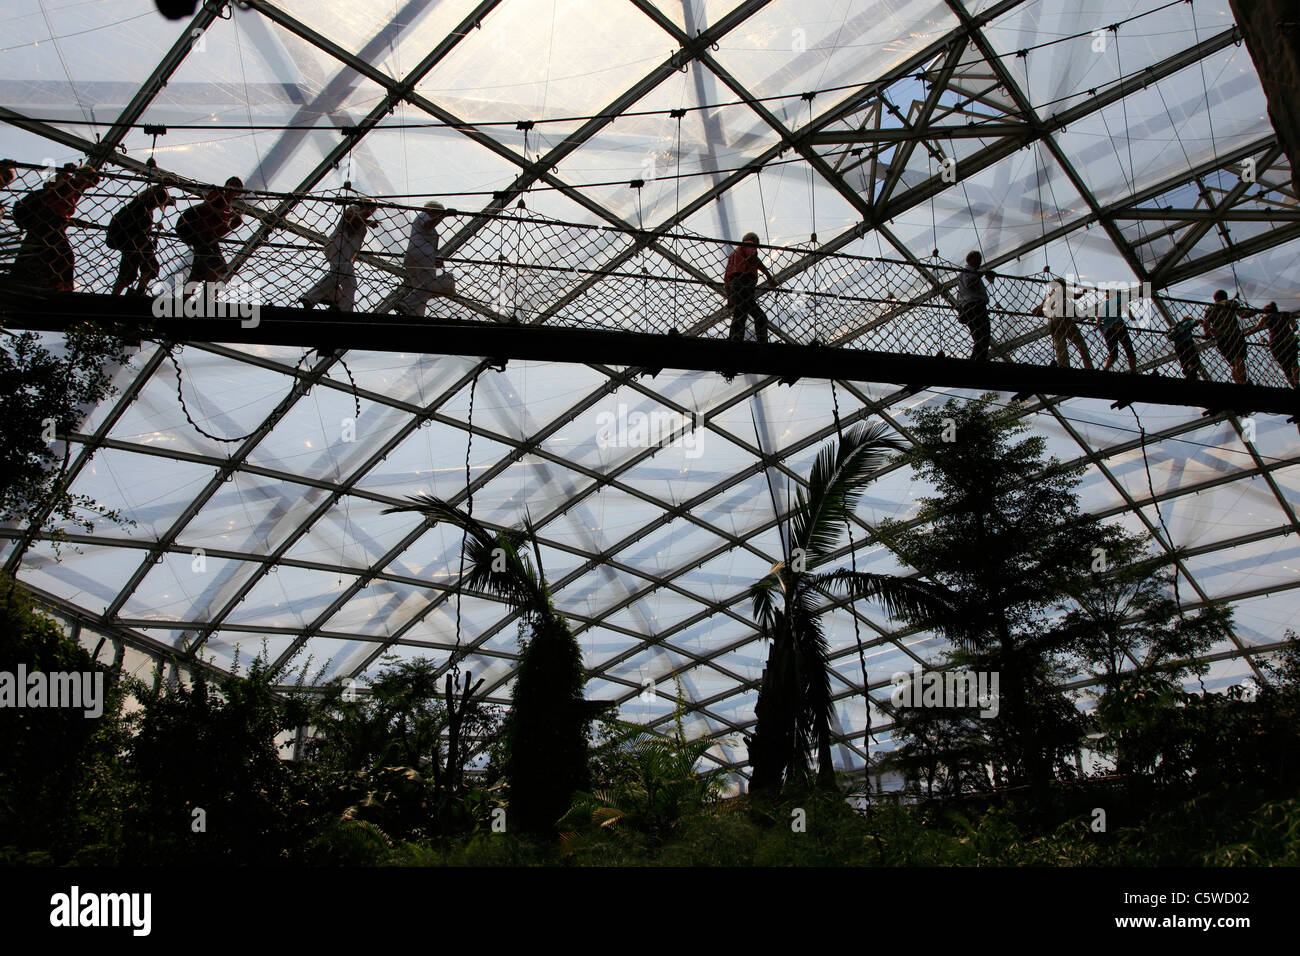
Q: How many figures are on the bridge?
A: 13